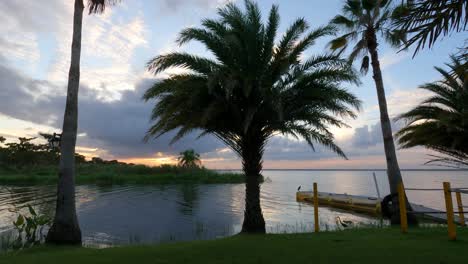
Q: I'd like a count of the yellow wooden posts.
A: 4